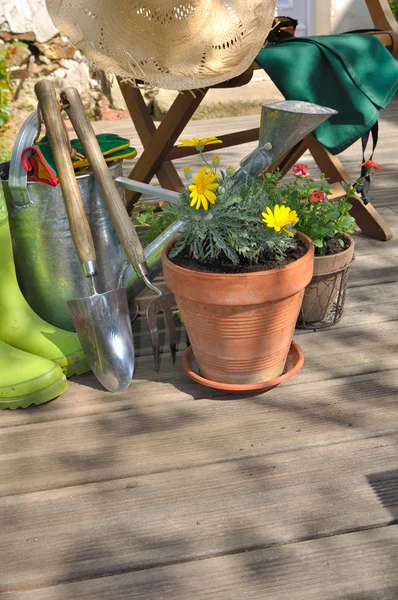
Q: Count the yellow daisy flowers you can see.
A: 3